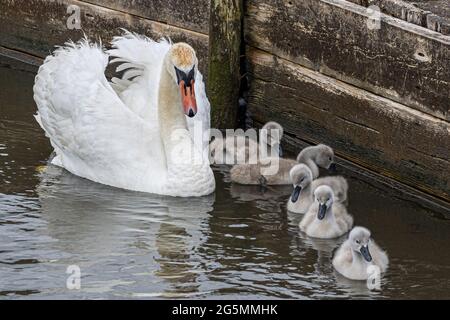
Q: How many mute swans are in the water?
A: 6